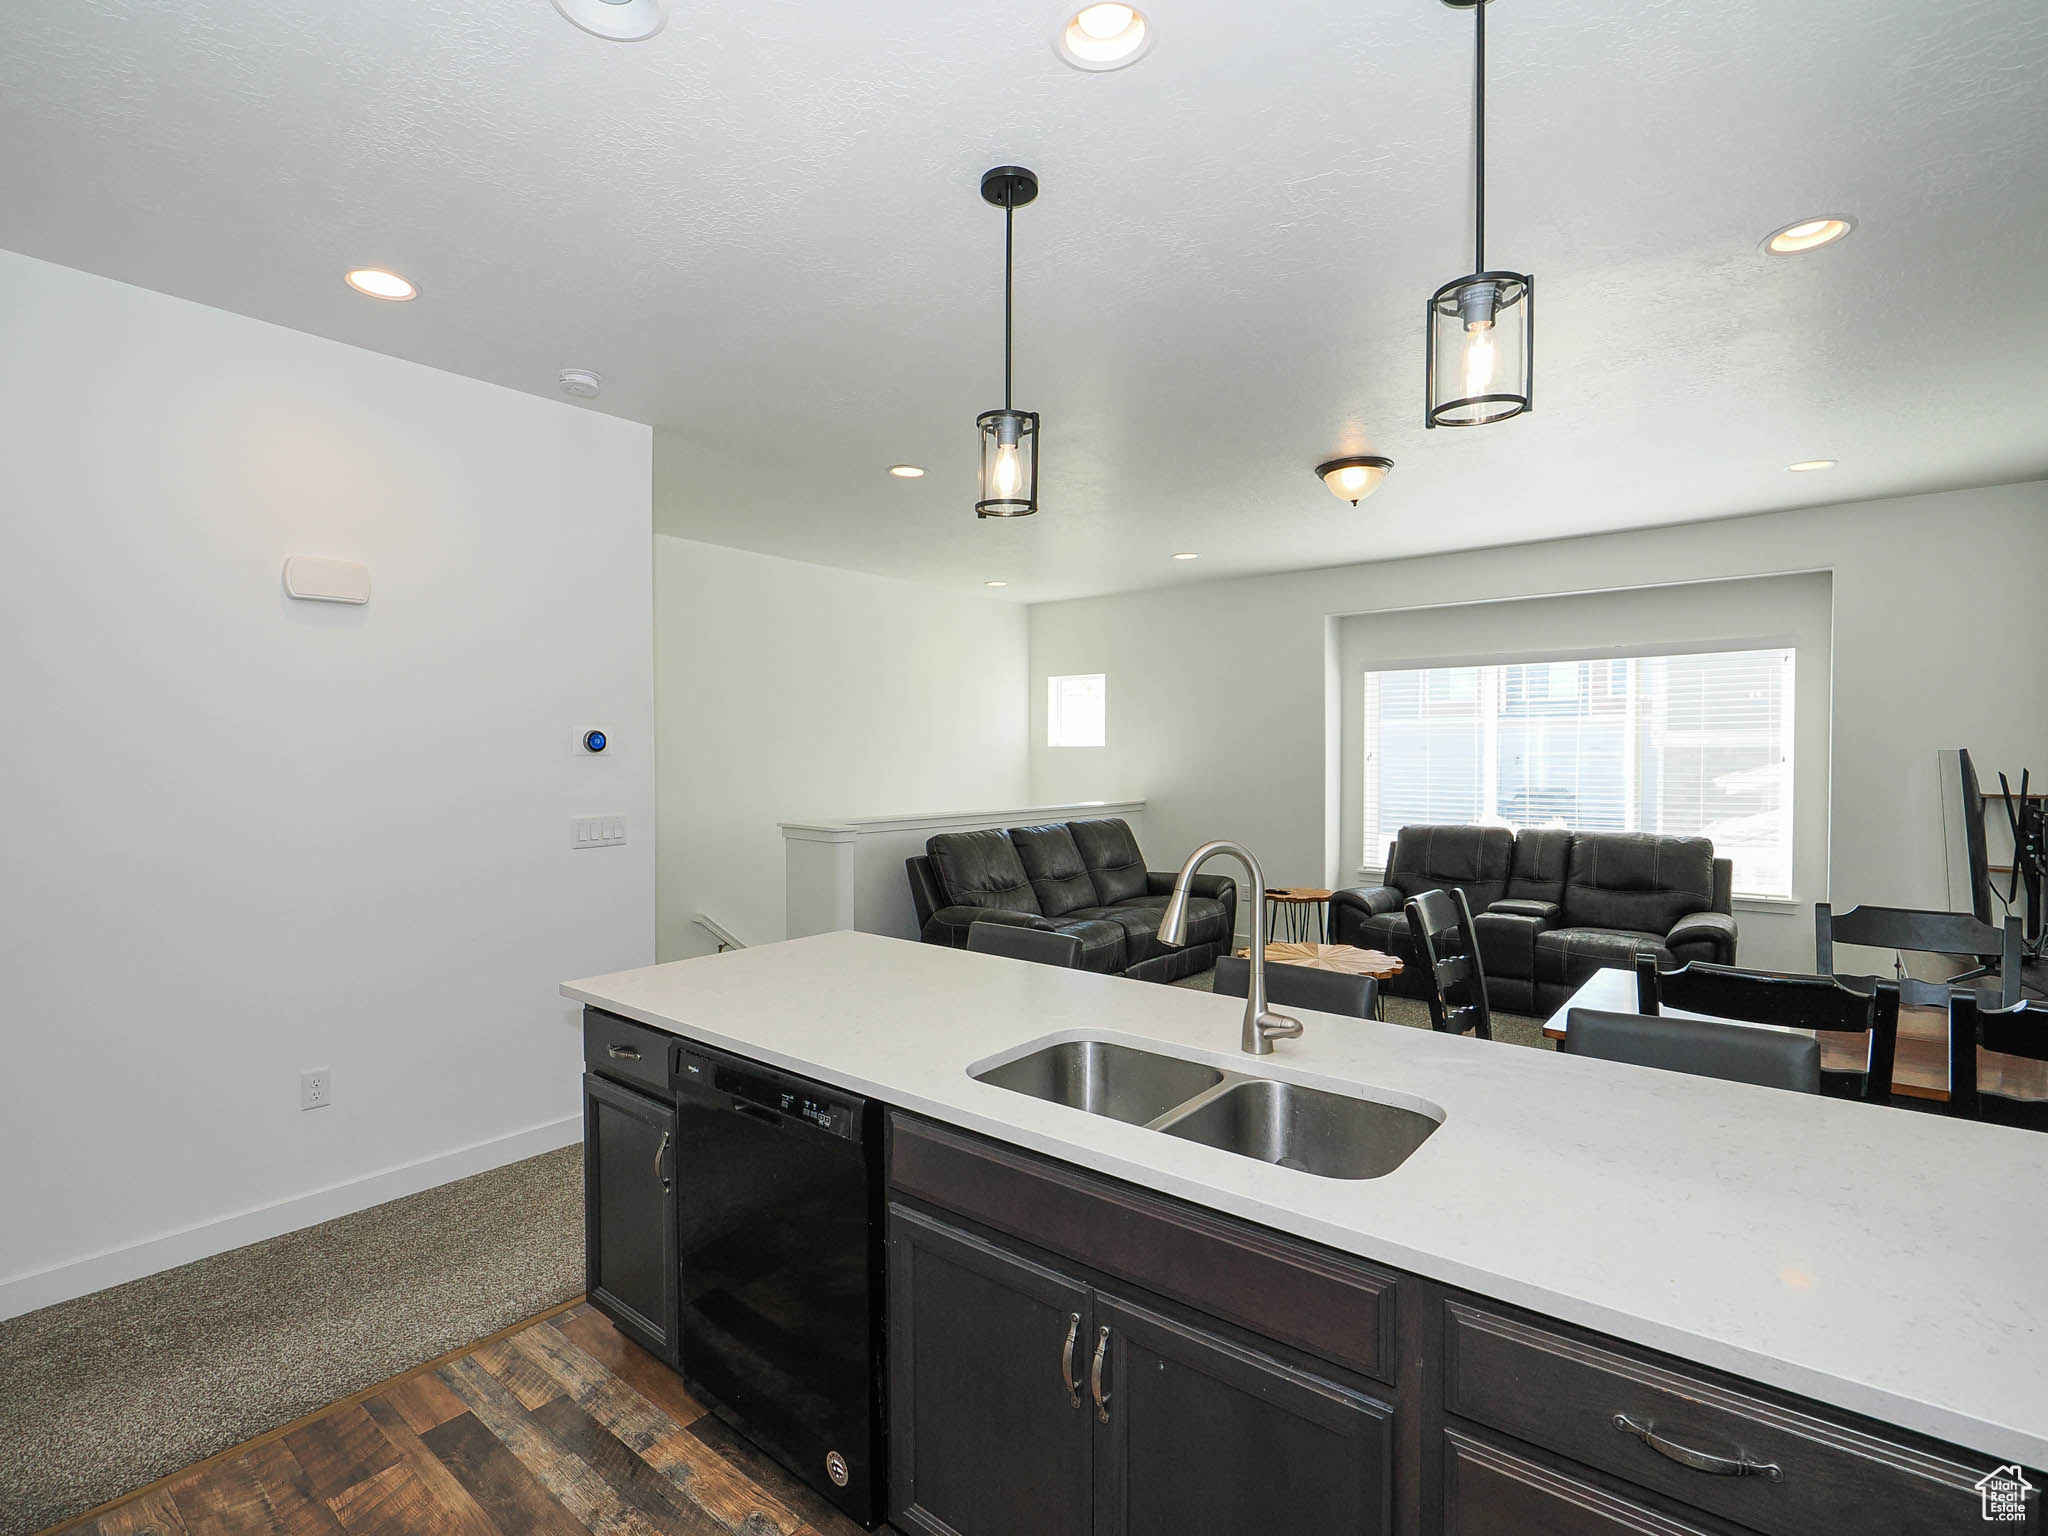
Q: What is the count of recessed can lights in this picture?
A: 8